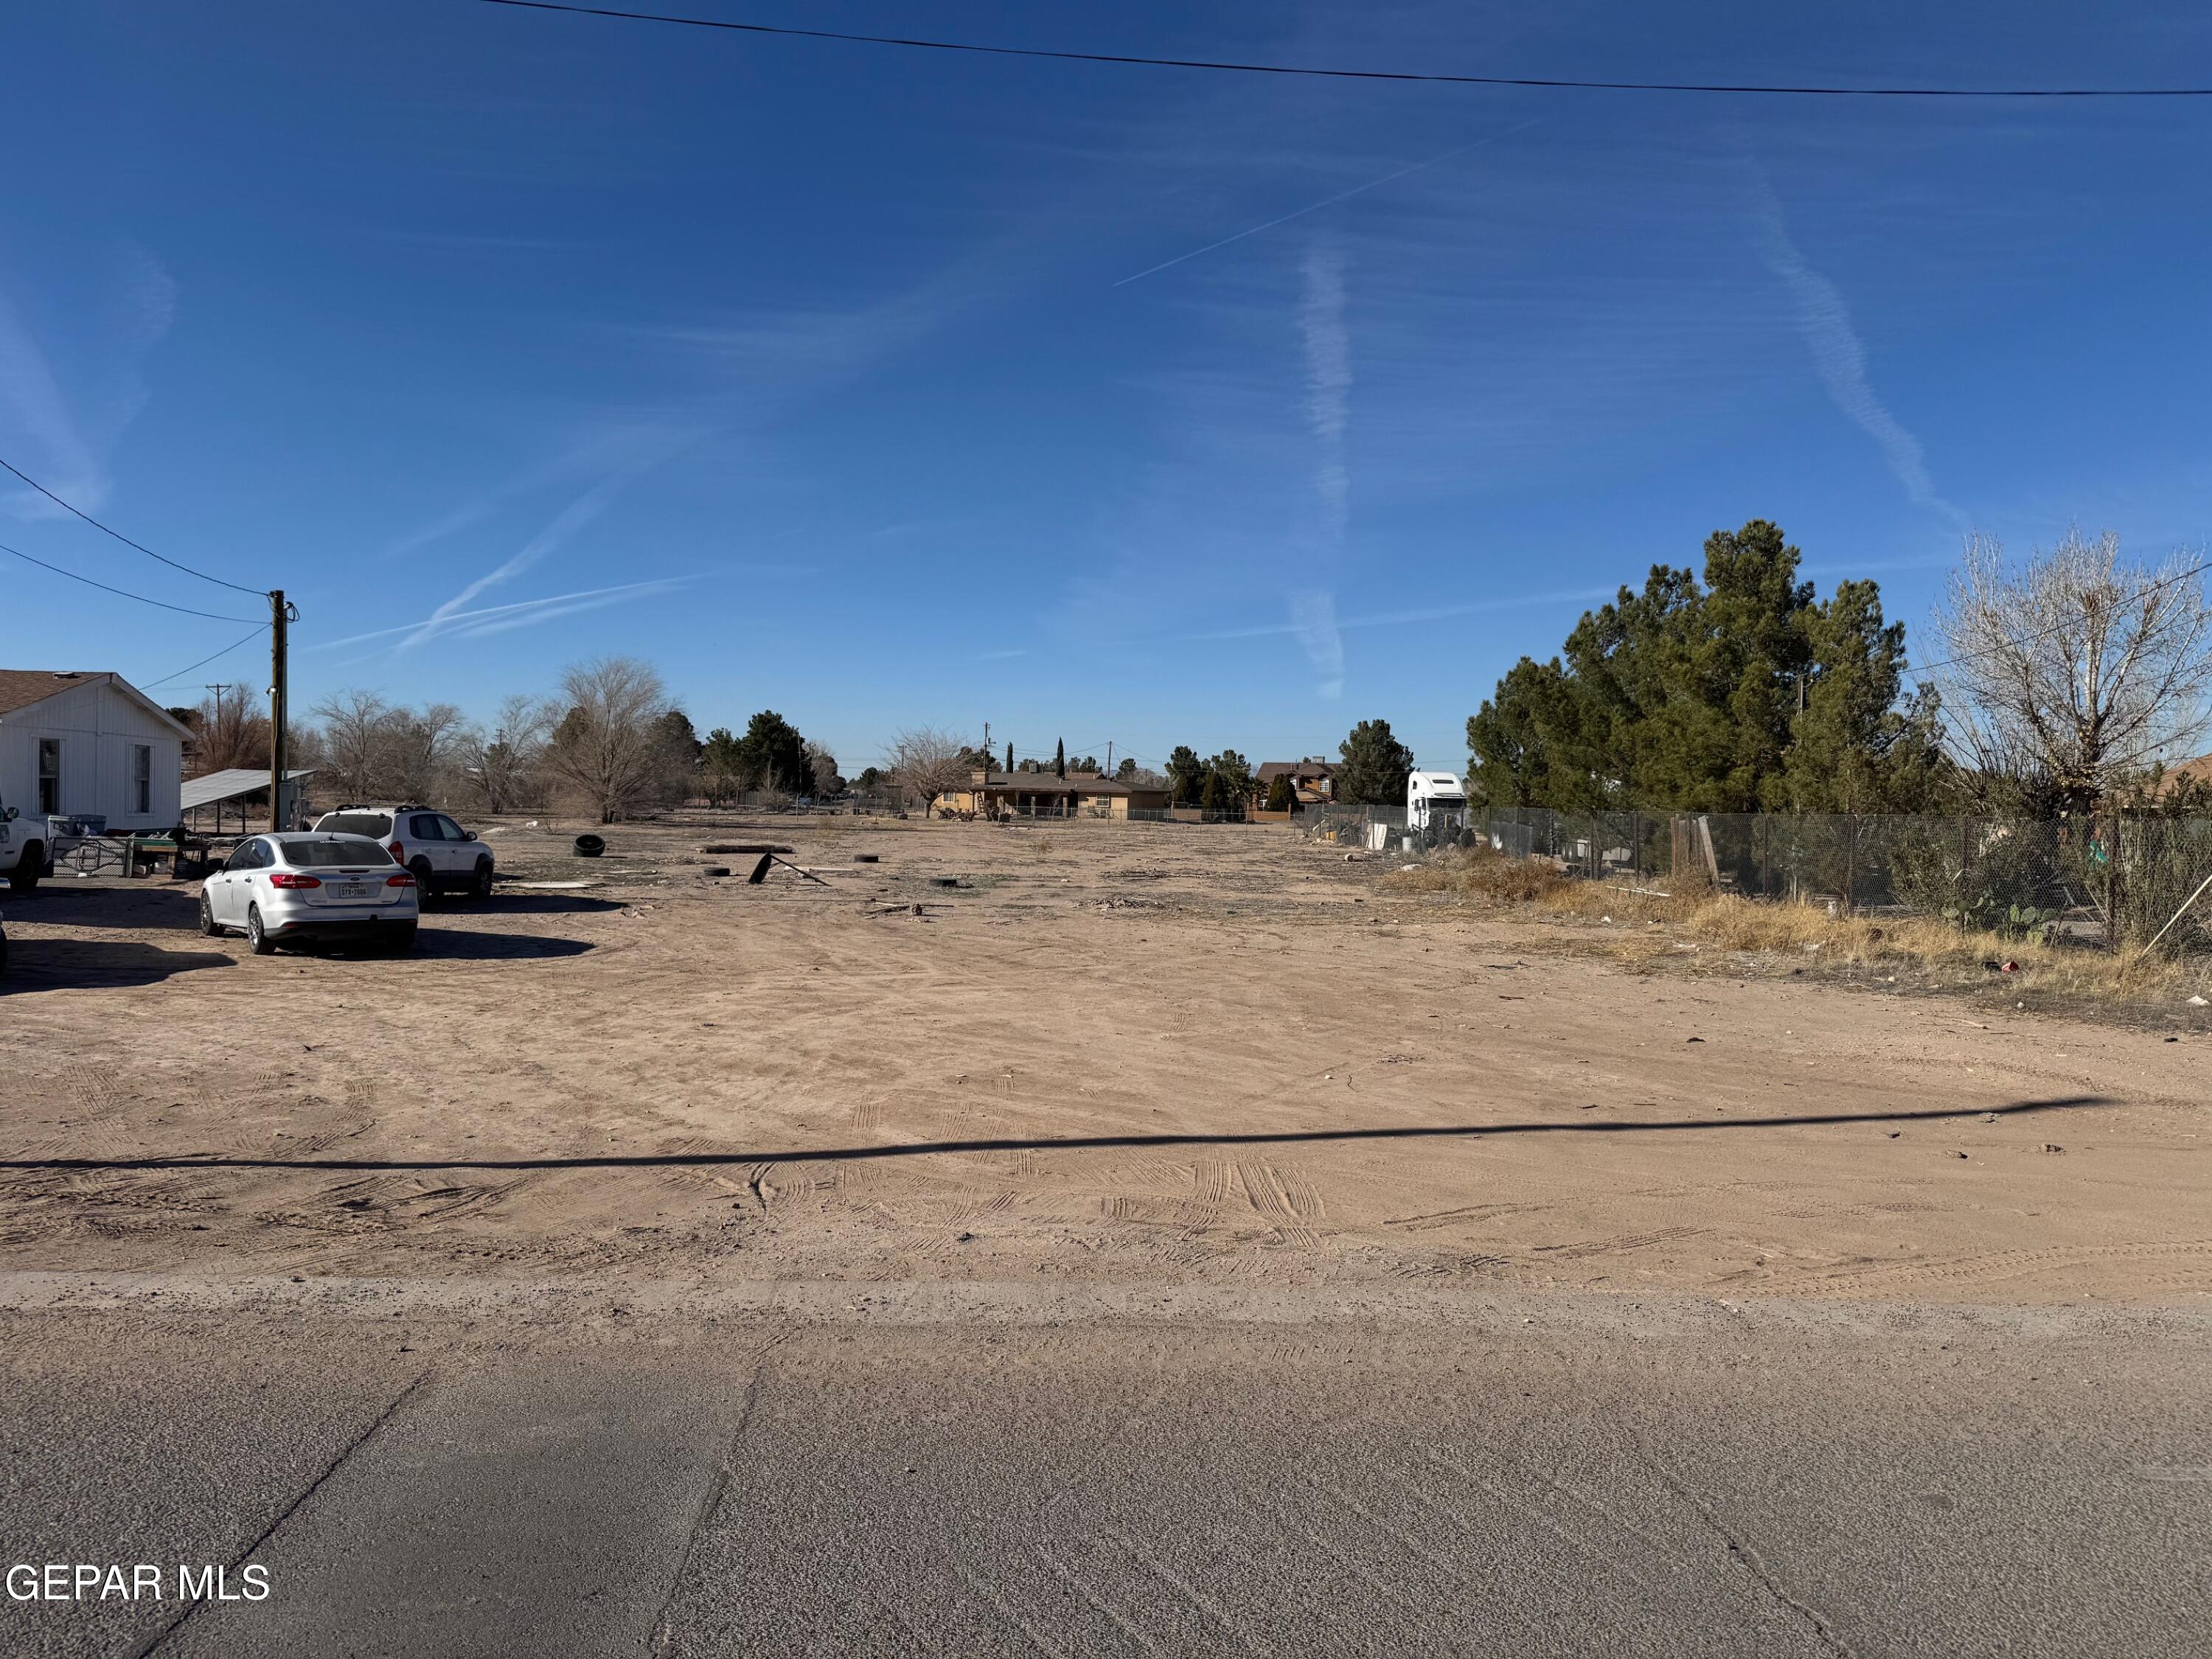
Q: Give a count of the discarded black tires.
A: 4